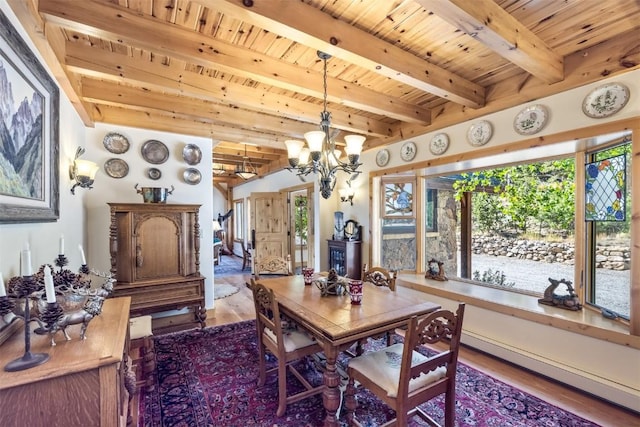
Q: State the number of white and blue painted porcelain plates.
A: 6